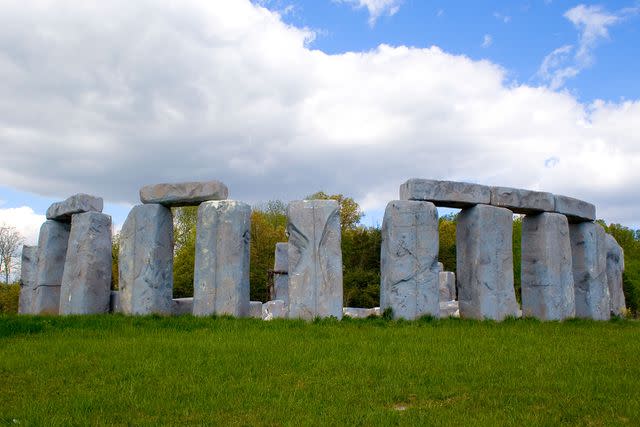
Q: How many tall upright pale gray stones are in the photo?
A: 11